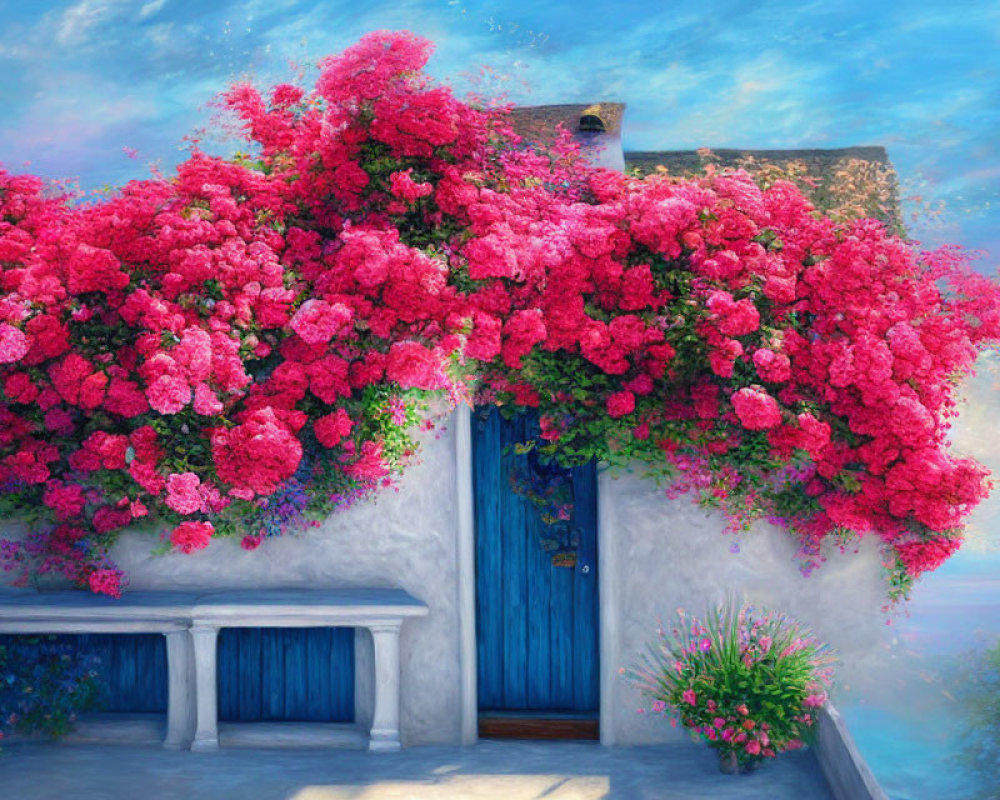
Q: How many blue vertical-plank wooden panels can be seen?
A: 3